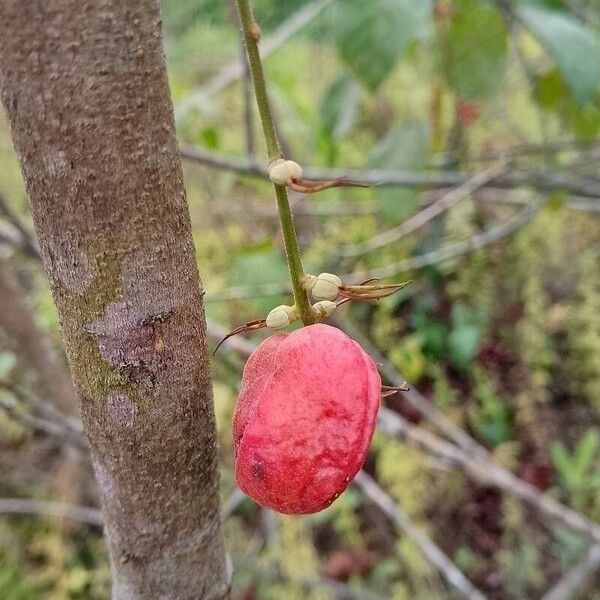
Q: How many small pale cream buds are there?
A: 4